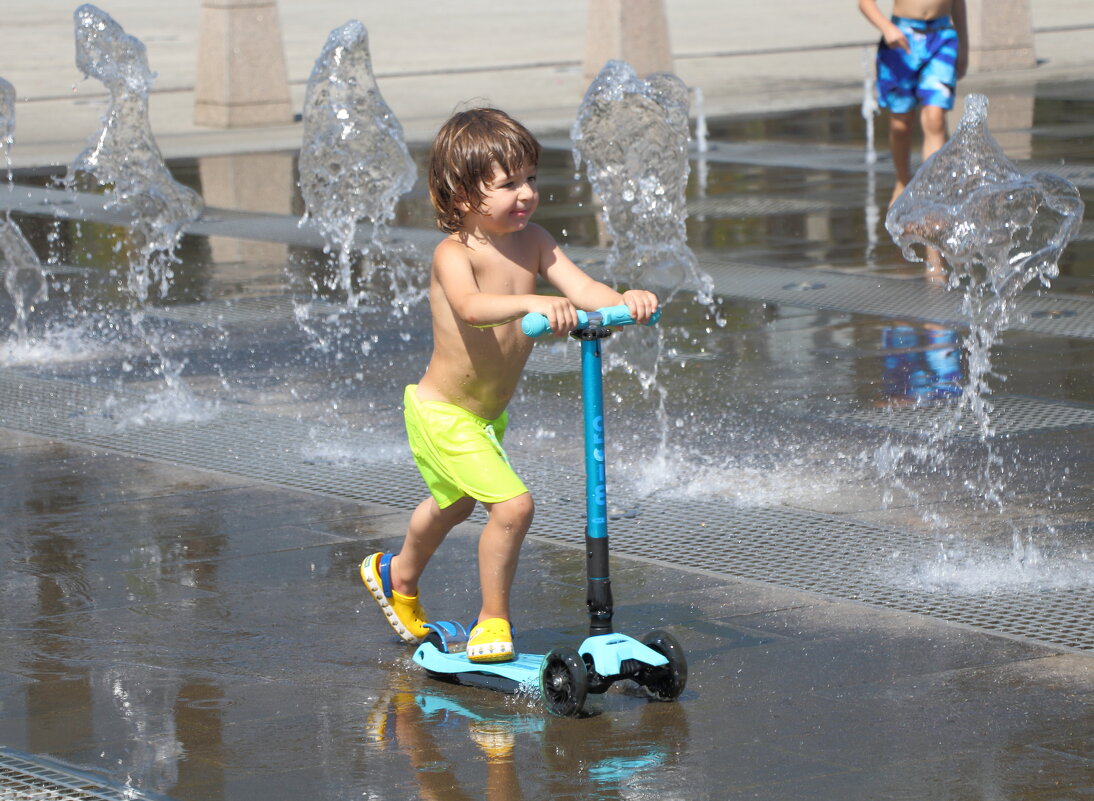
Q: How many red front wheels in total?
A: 0